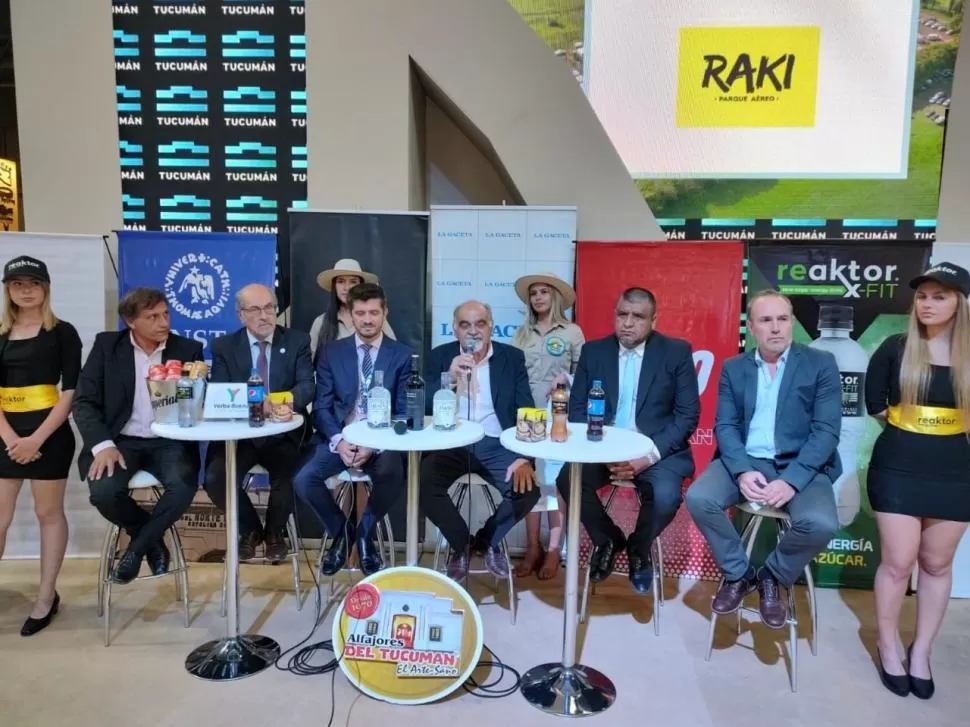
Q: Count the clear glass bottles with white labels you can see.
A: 2